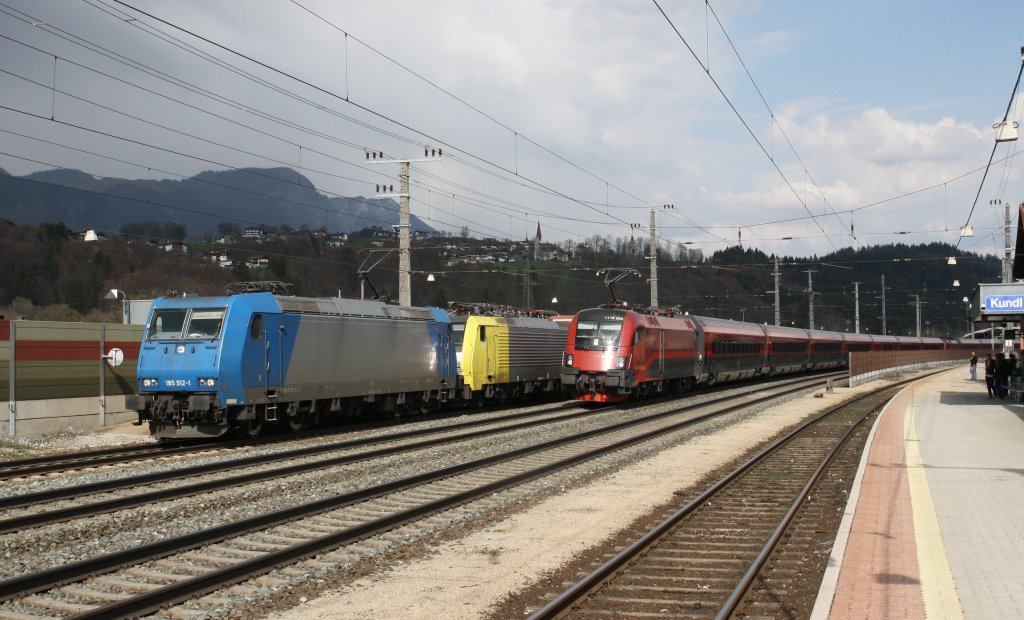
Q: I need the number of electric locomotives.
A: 3